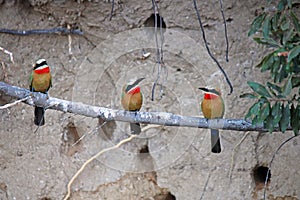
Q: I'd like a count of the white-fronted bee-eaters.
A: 3